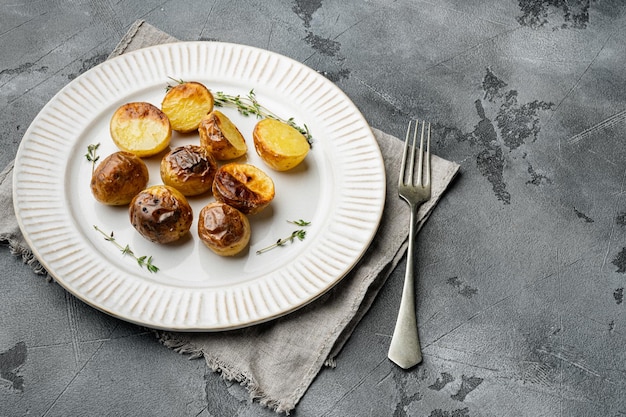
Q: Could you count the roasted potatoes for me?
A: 9